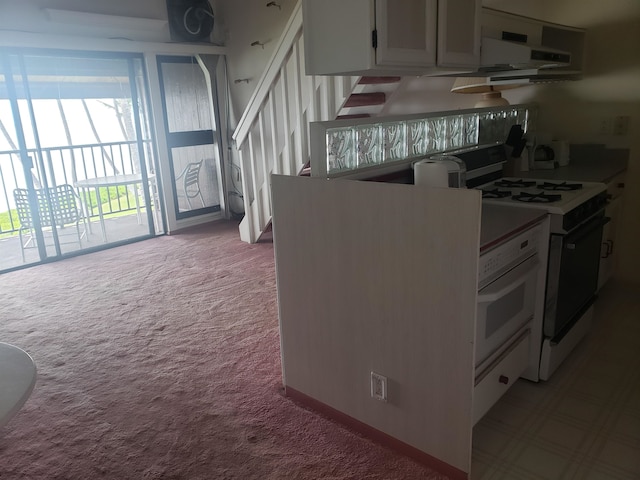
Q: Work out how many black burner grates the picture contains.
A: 4